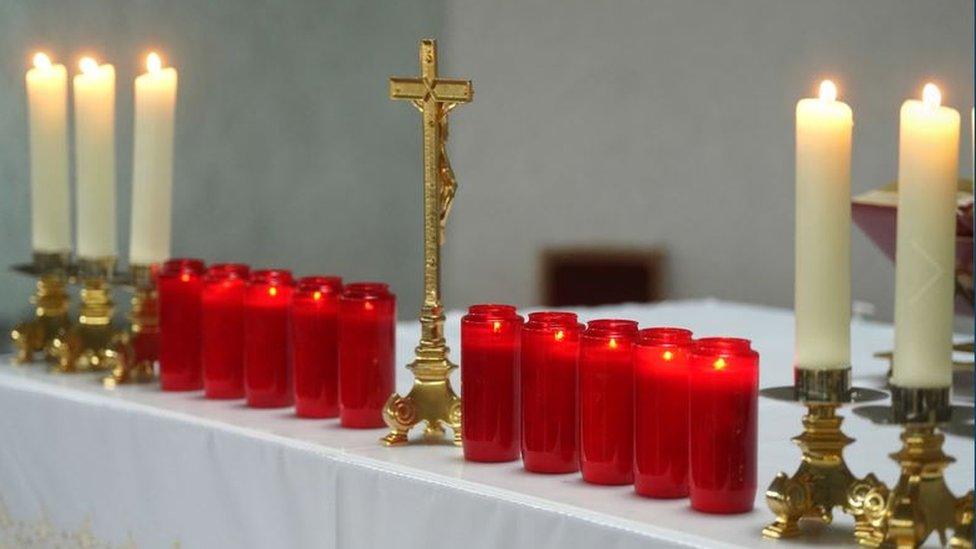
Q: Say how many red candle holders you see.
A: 10